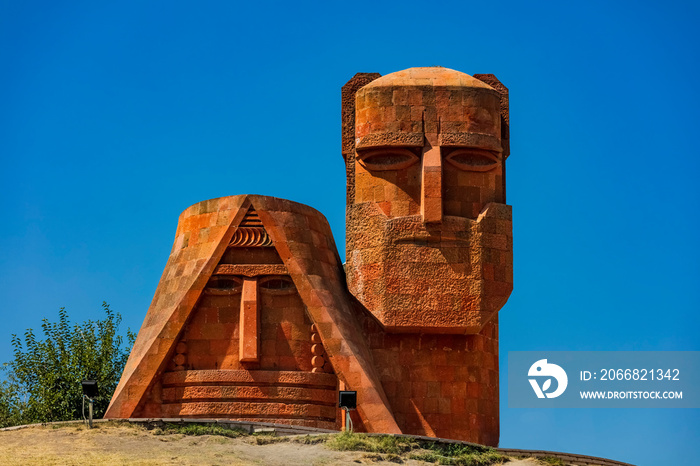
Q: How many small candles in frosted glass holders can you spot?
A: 0